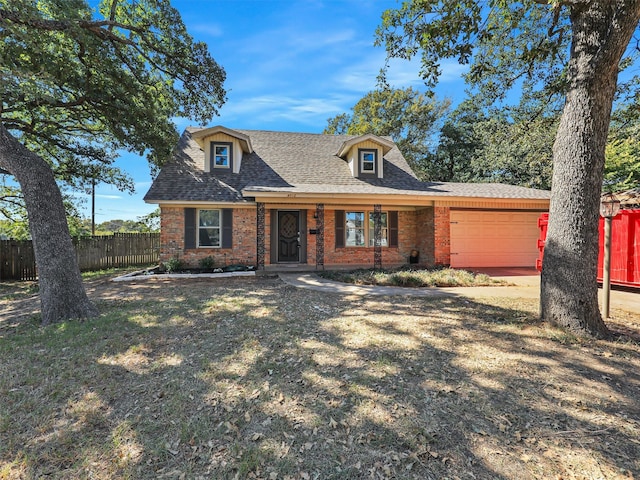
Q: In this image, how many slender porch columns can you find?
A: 3